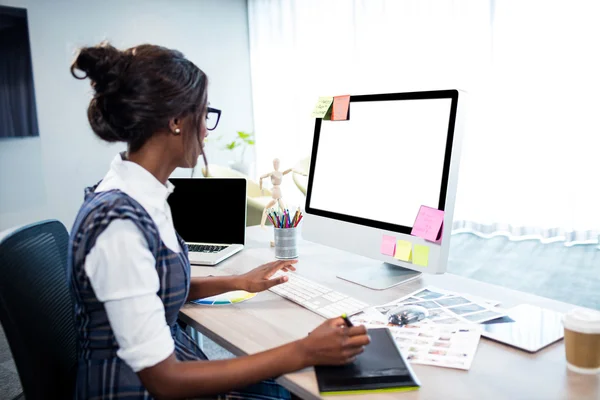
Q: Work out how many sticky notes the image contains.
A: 6